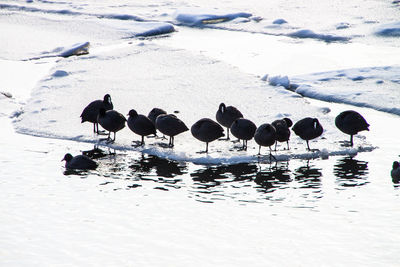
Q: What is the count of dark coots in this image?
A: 14